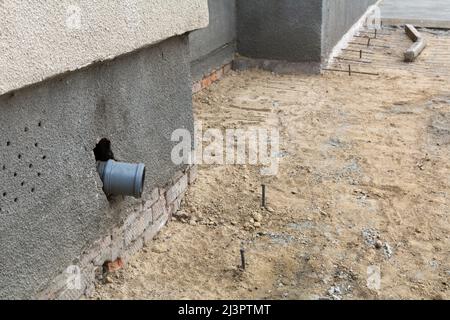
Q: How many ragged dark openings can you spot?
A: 1